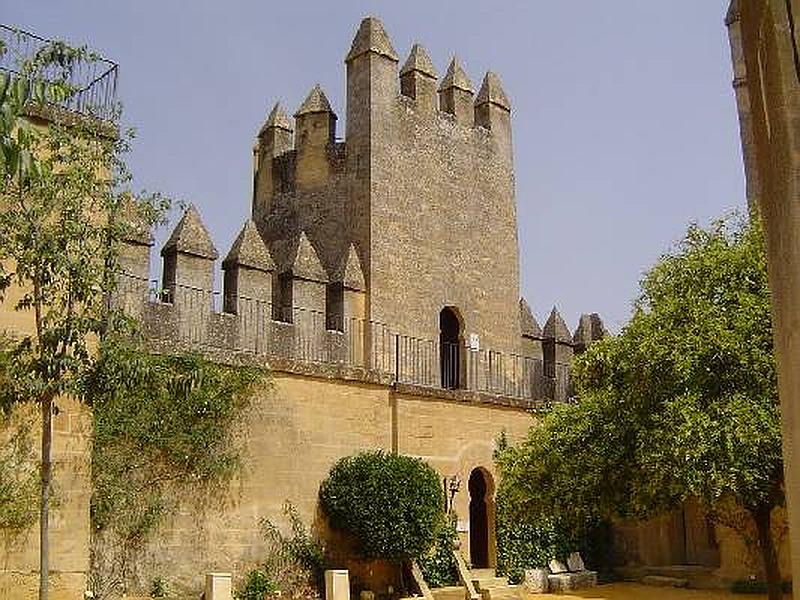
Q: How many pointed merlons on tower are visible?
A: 6